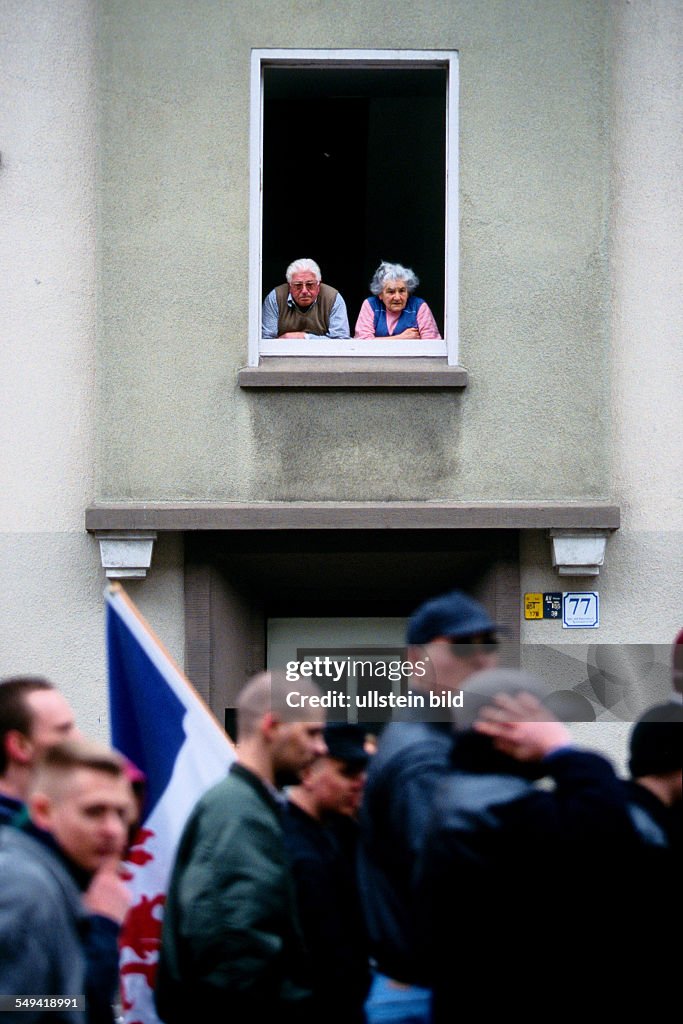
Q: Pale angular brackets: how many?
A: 2